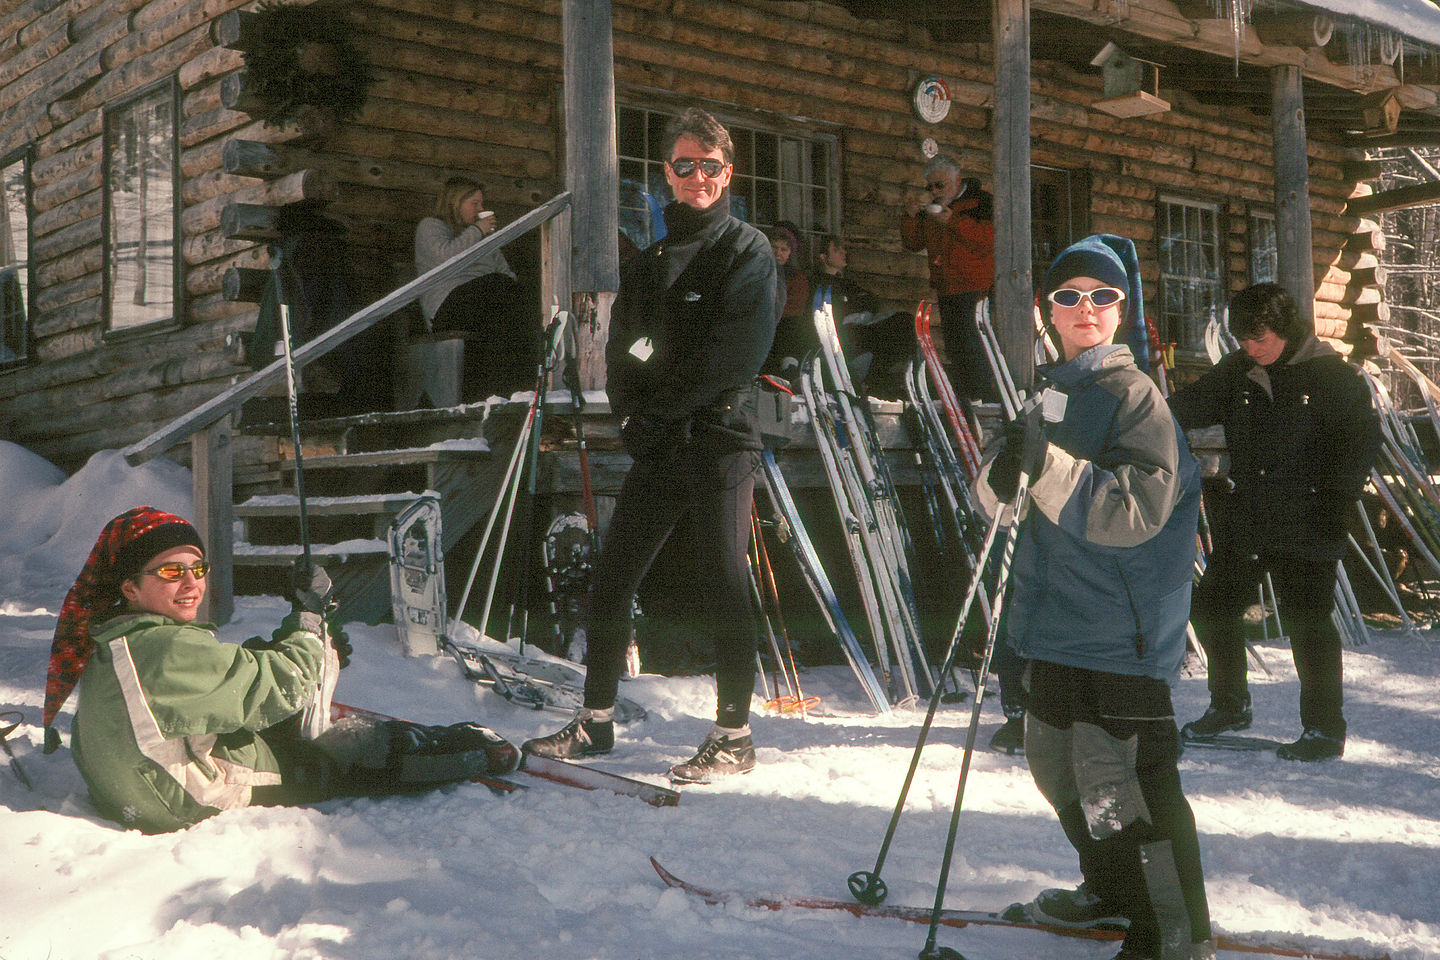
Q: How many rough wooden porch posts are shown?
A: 3